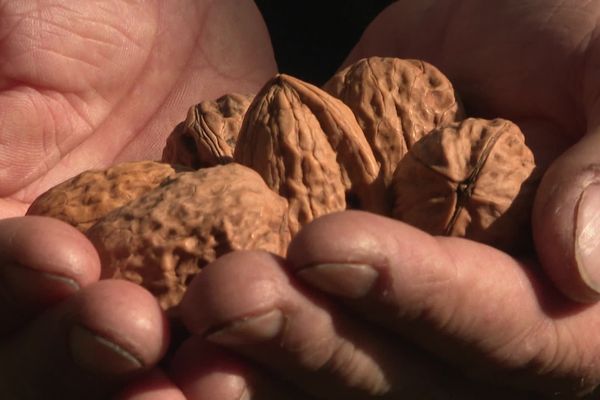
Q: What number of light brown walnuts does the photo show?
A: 6